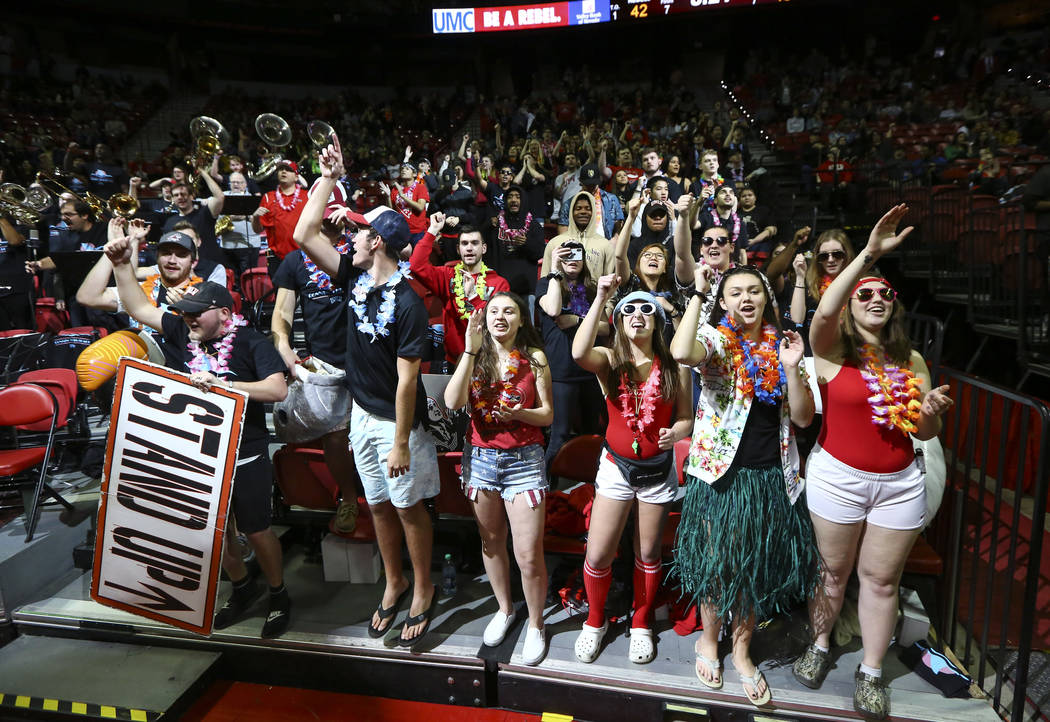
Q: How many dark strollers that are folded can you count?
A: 0